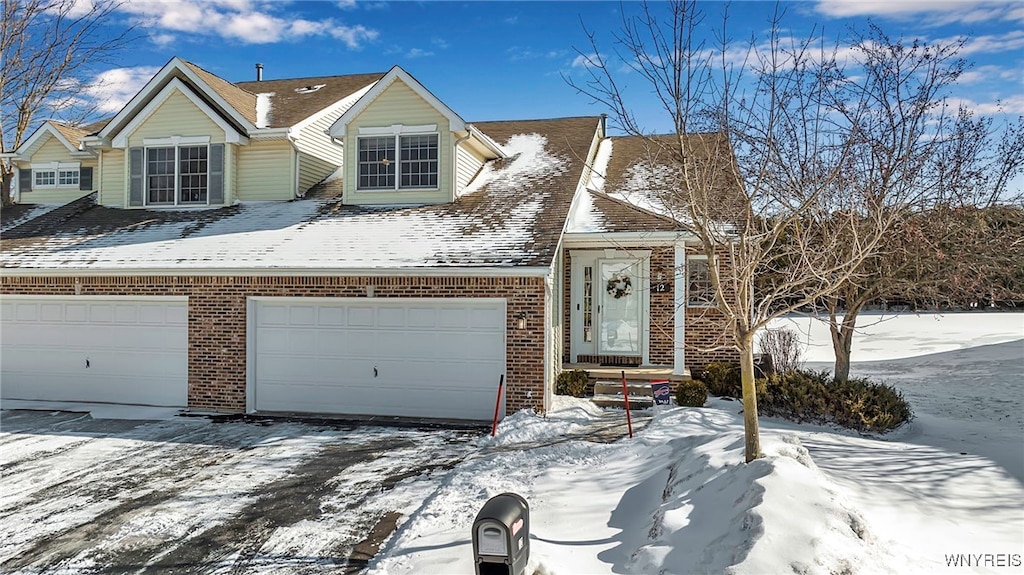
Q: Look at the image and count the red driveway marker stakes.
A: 2